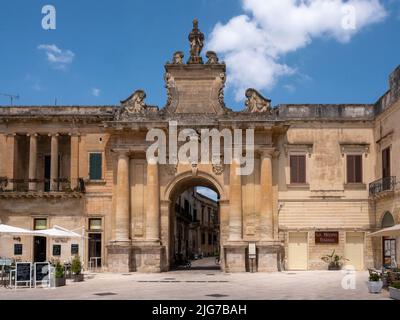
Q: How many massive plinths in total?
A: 4